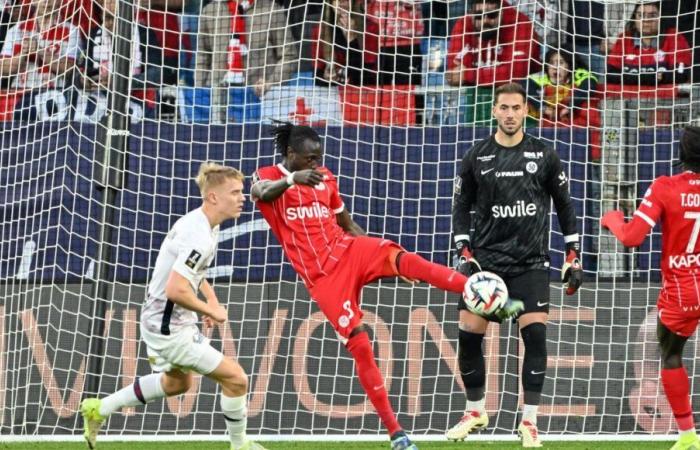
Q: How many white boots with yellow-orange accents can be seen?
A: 2